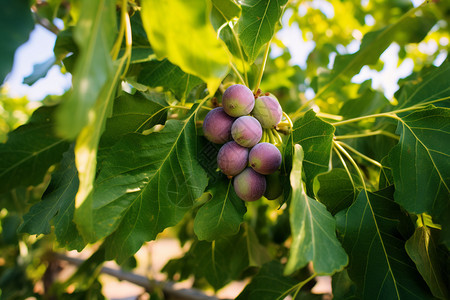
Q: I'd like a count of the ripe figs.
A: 7